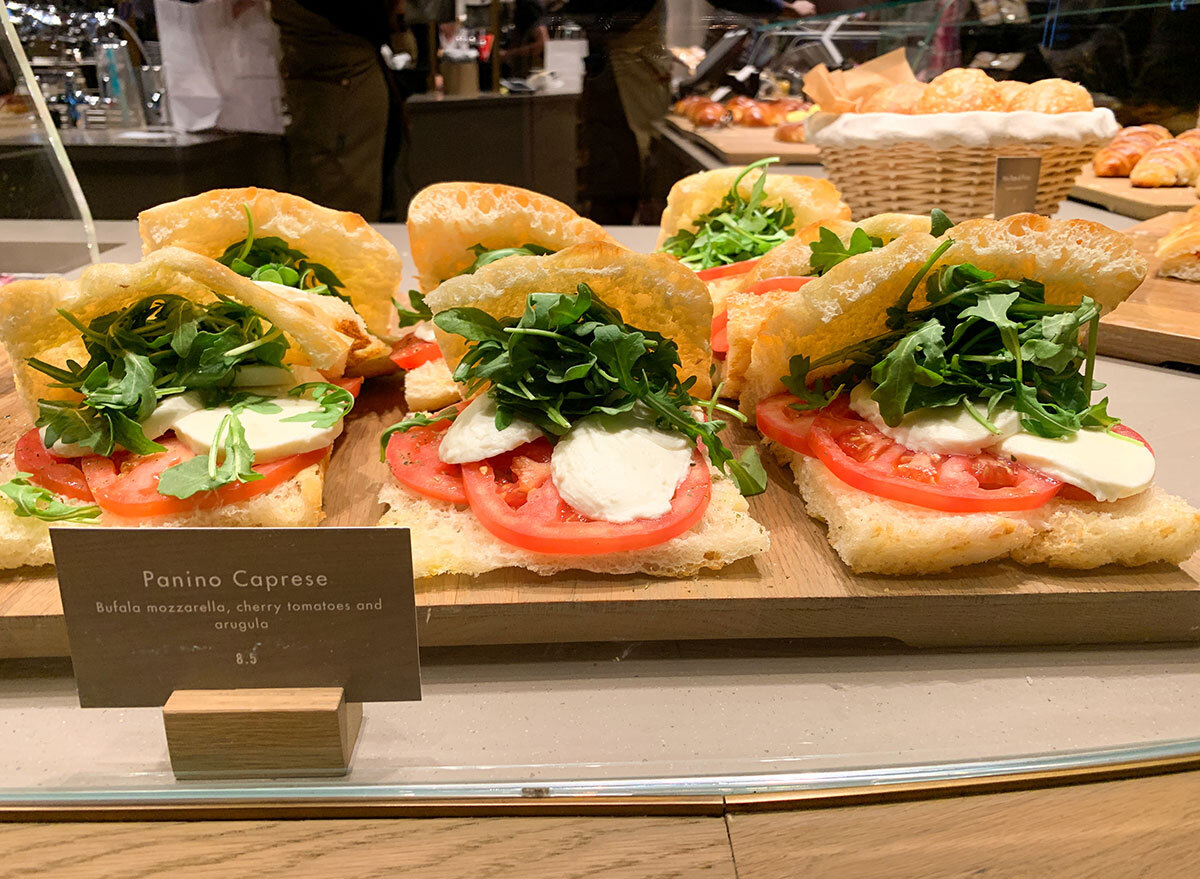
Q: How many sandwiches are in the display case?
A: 7